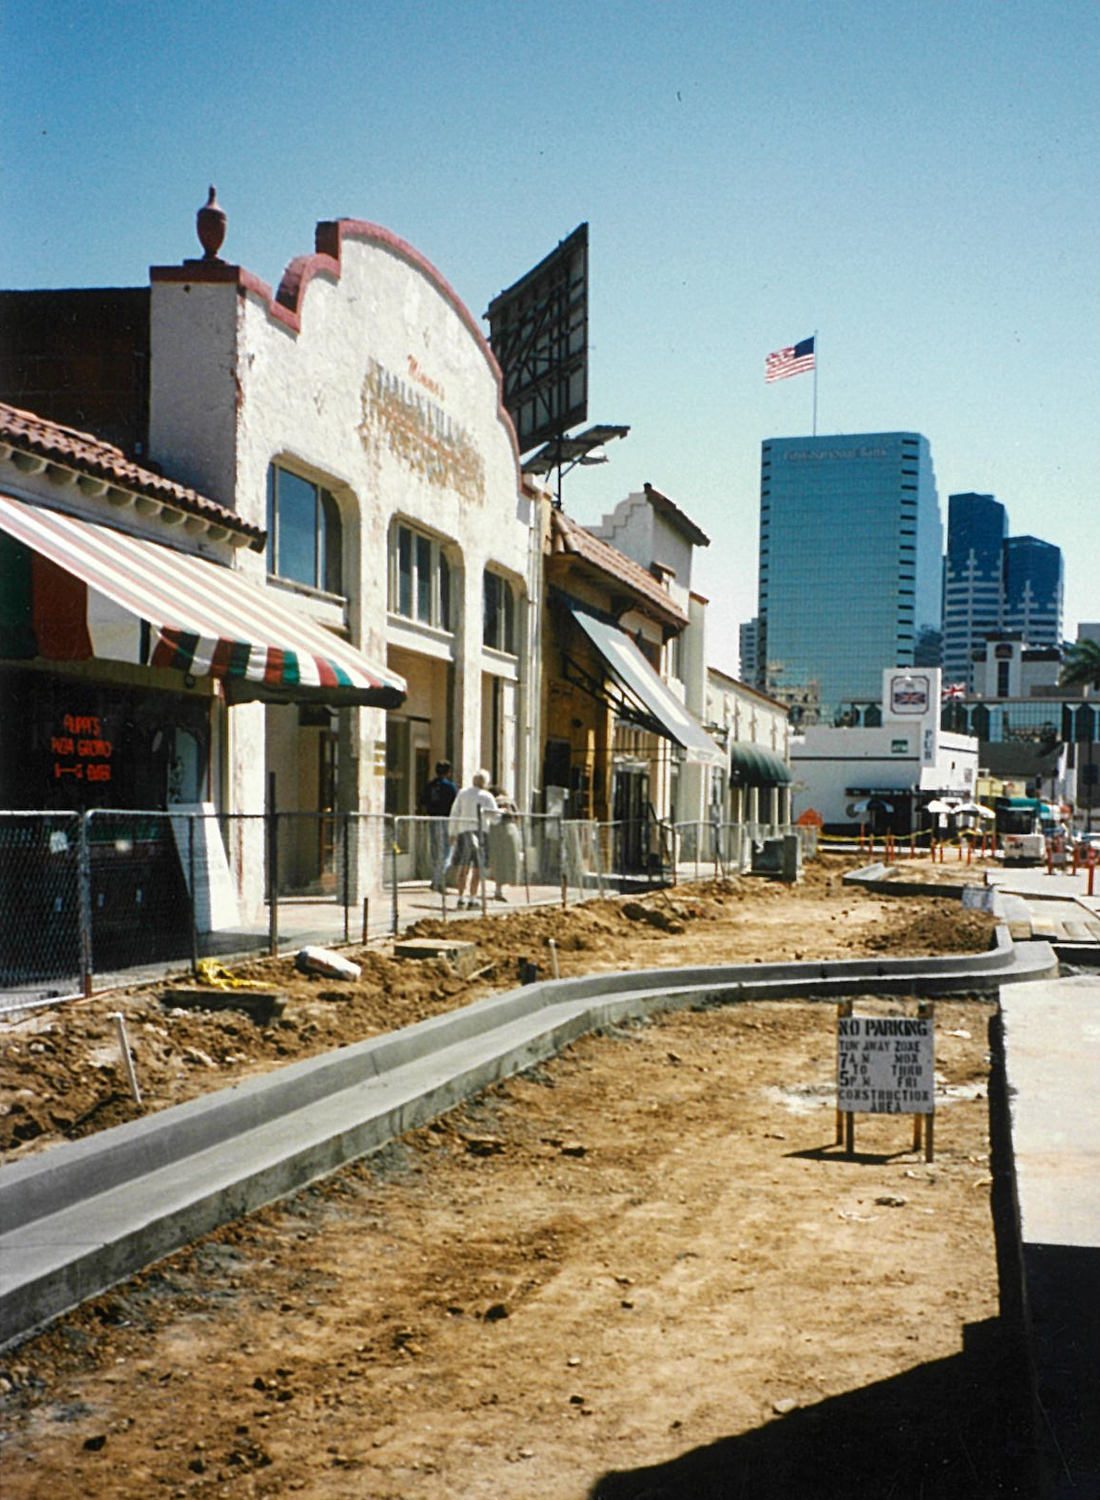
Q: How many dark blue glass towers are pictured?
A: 2